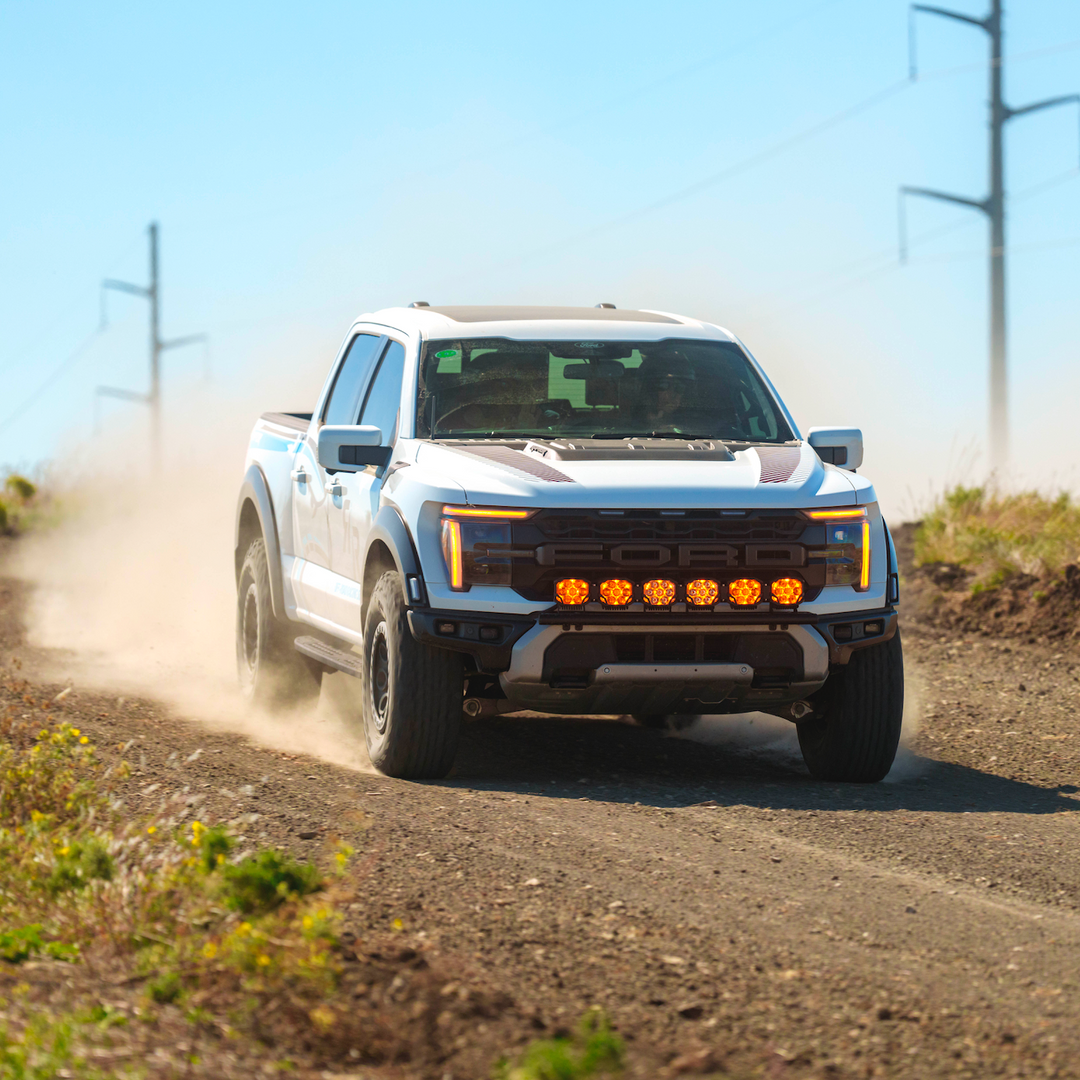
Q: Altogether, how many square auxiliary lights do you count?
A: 6